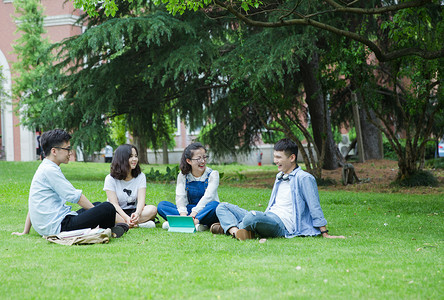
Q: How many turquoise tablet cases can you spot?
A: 1